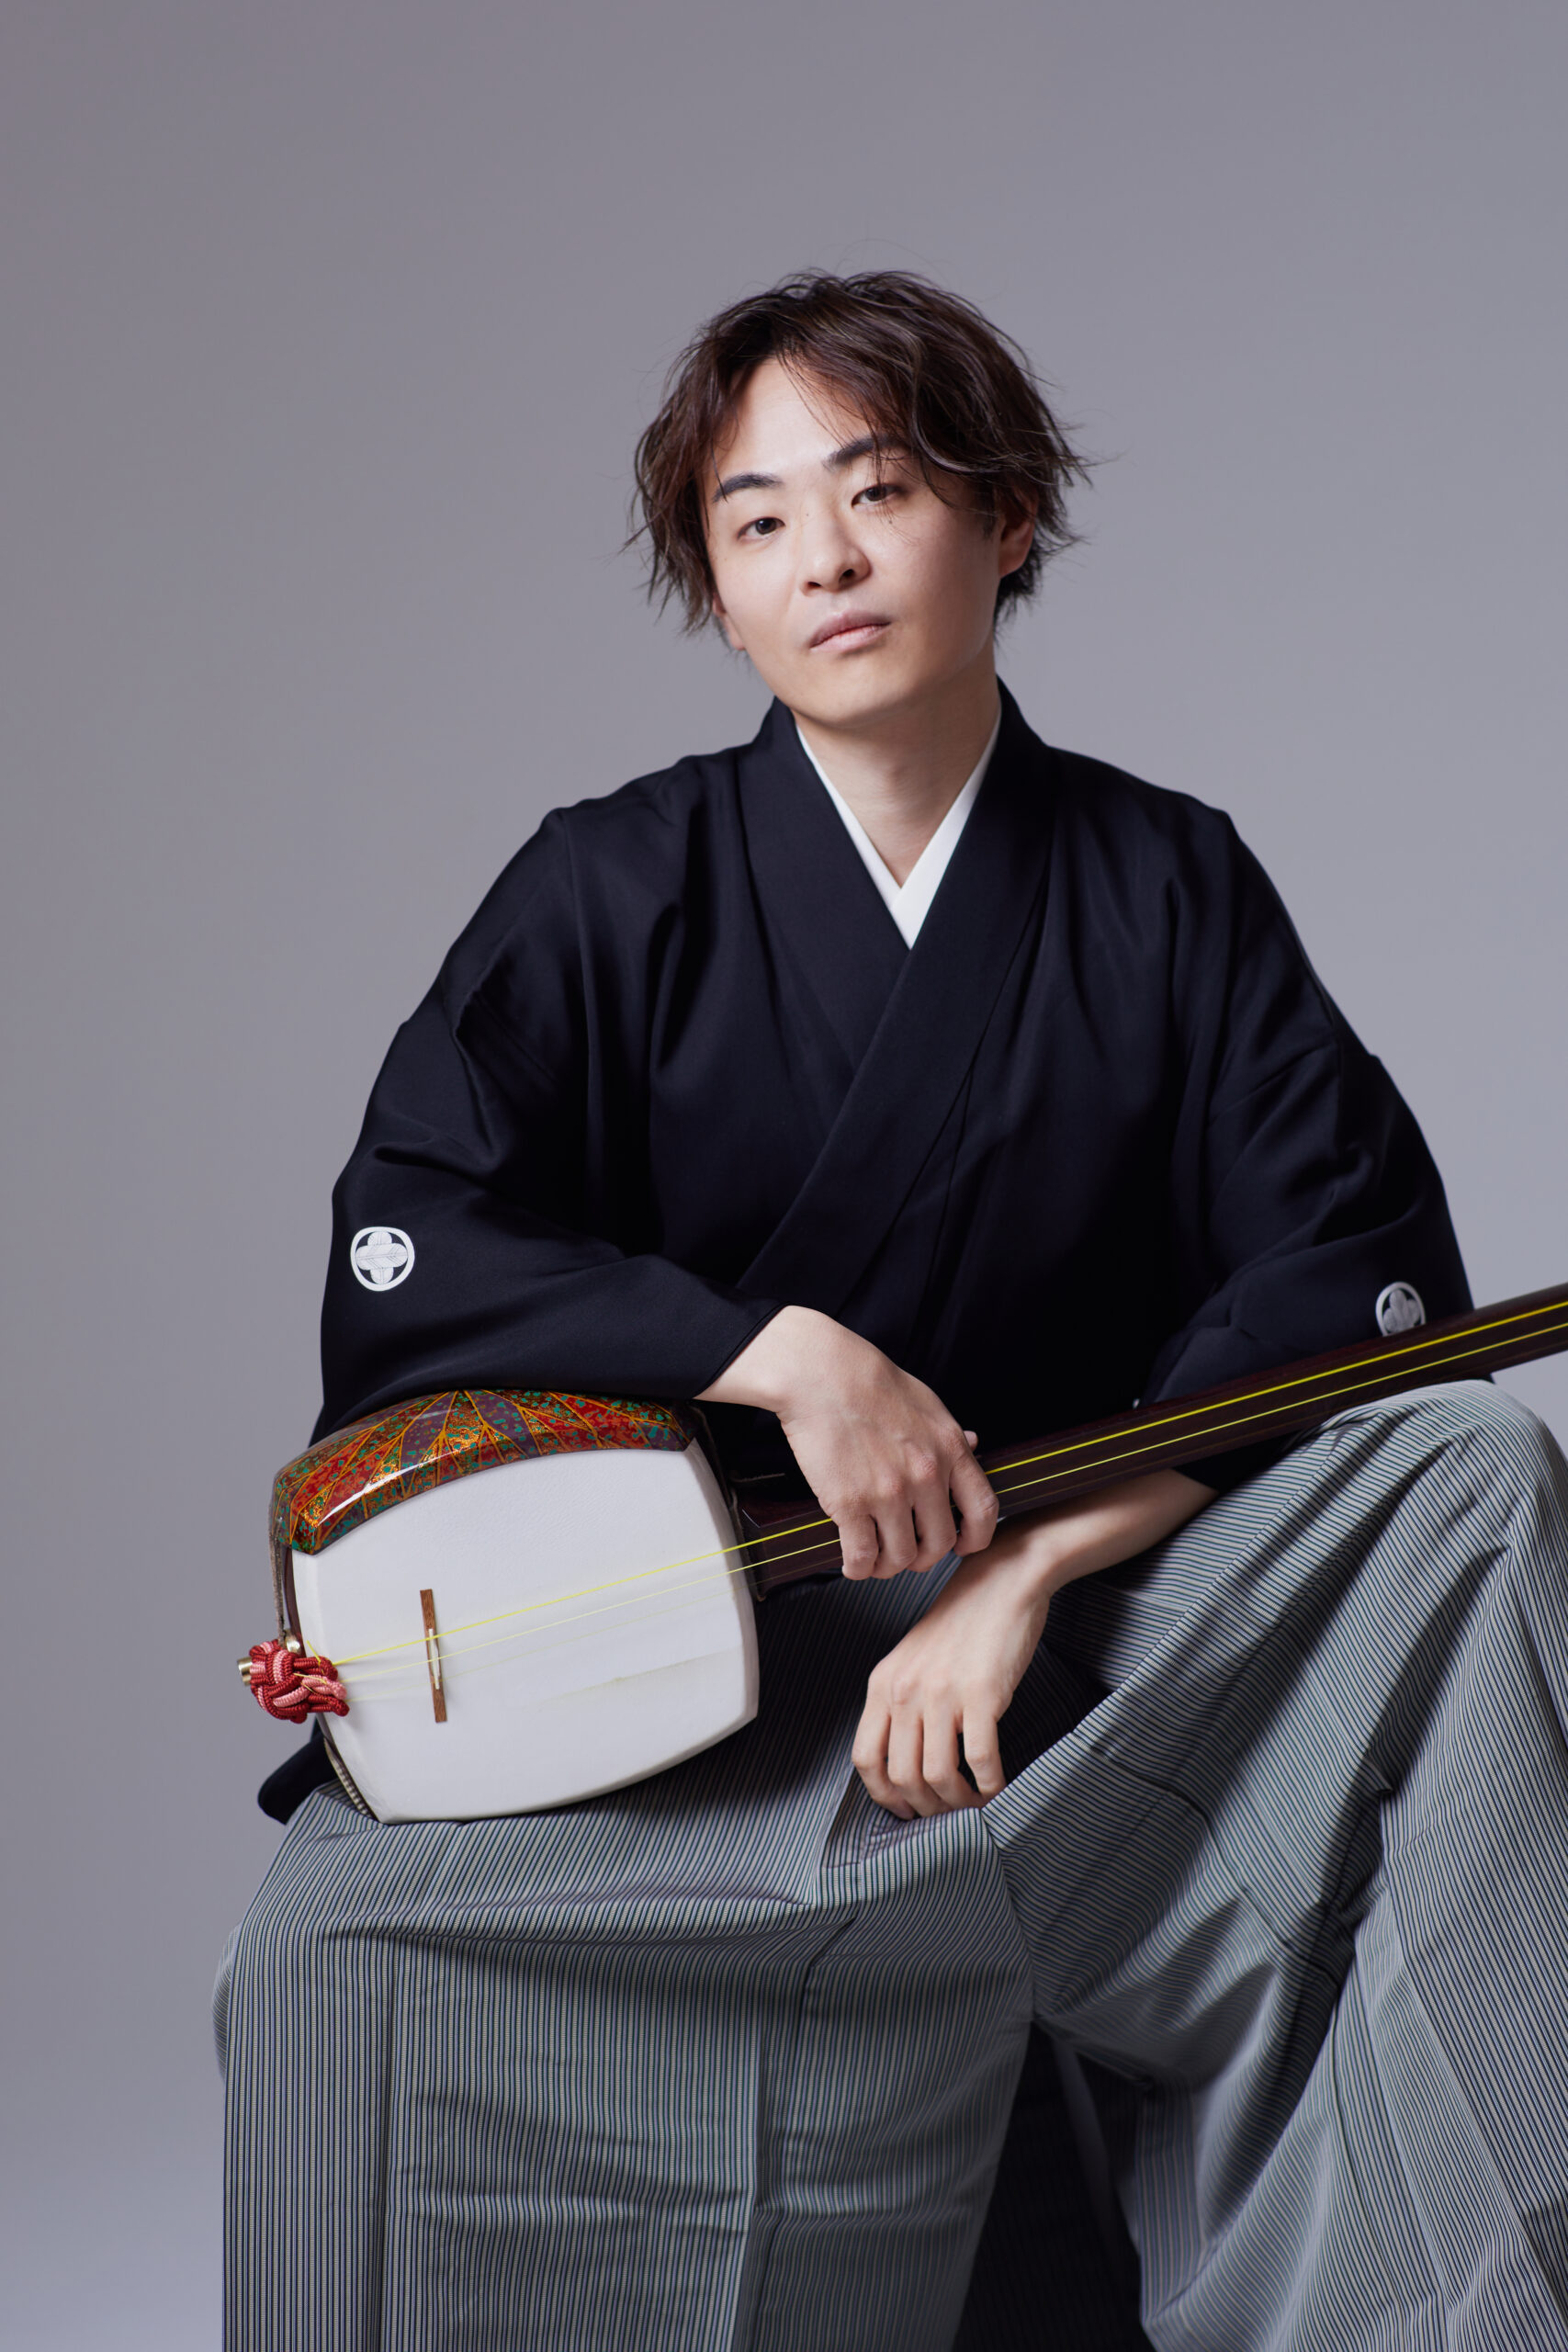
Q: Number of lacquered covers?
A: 1